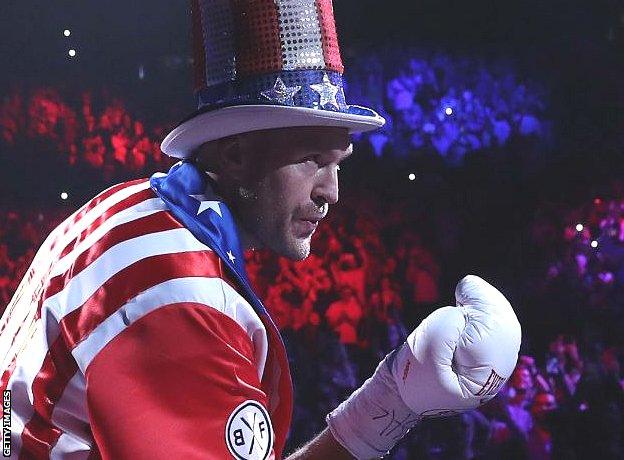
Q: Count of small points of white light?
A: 7